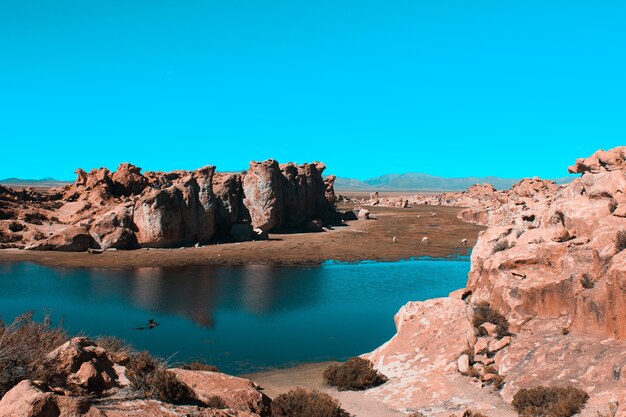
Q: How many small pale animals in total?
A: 5